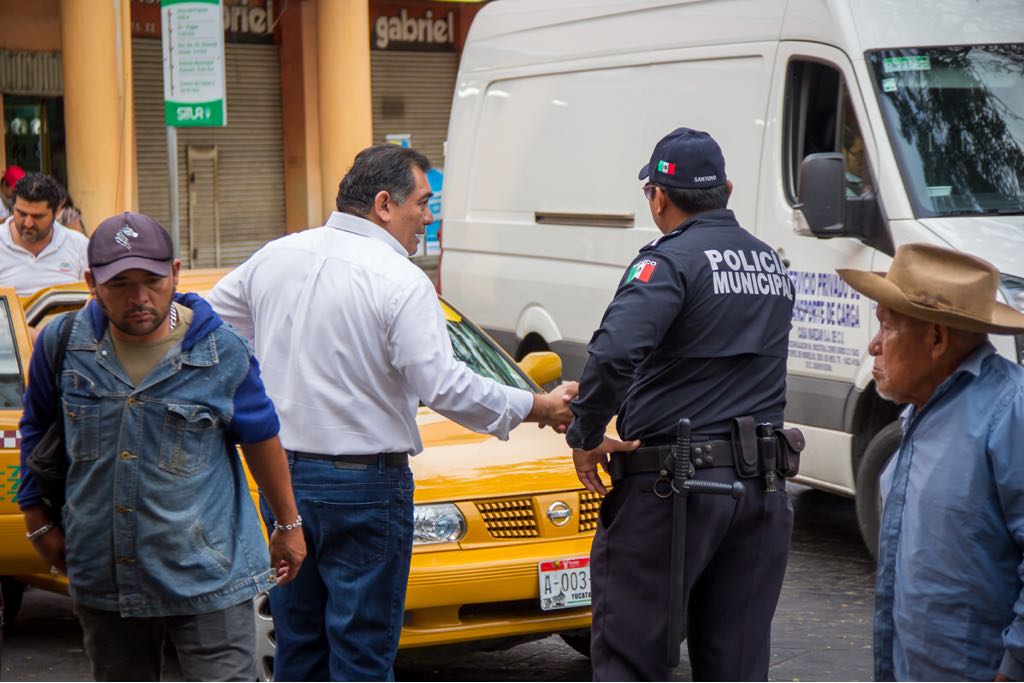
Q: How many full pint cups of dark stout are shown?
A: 0